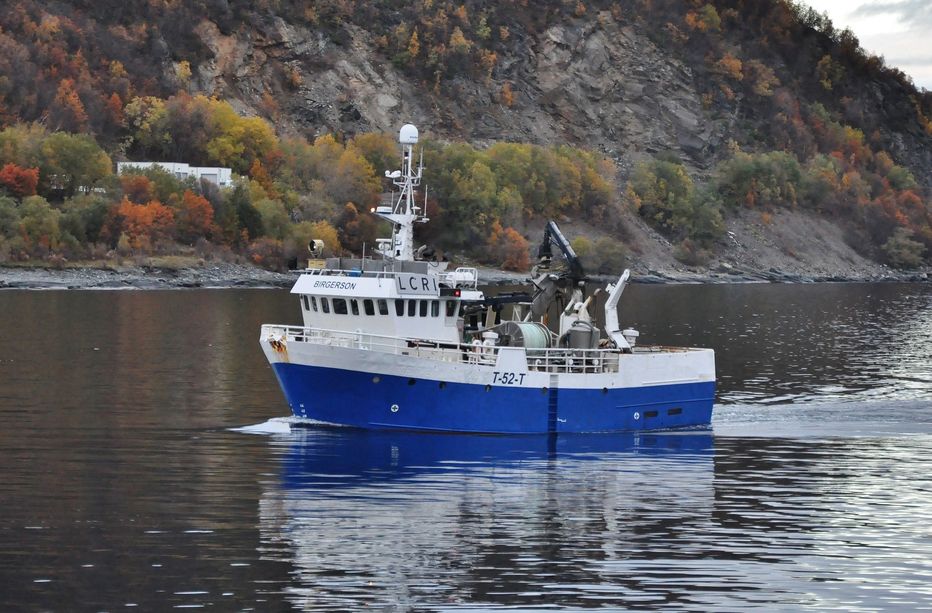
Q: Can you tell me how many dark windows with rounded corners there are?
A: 12